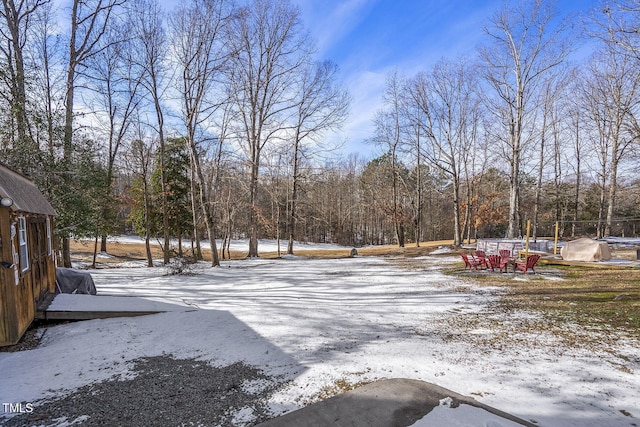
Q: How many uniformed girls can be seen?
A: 0